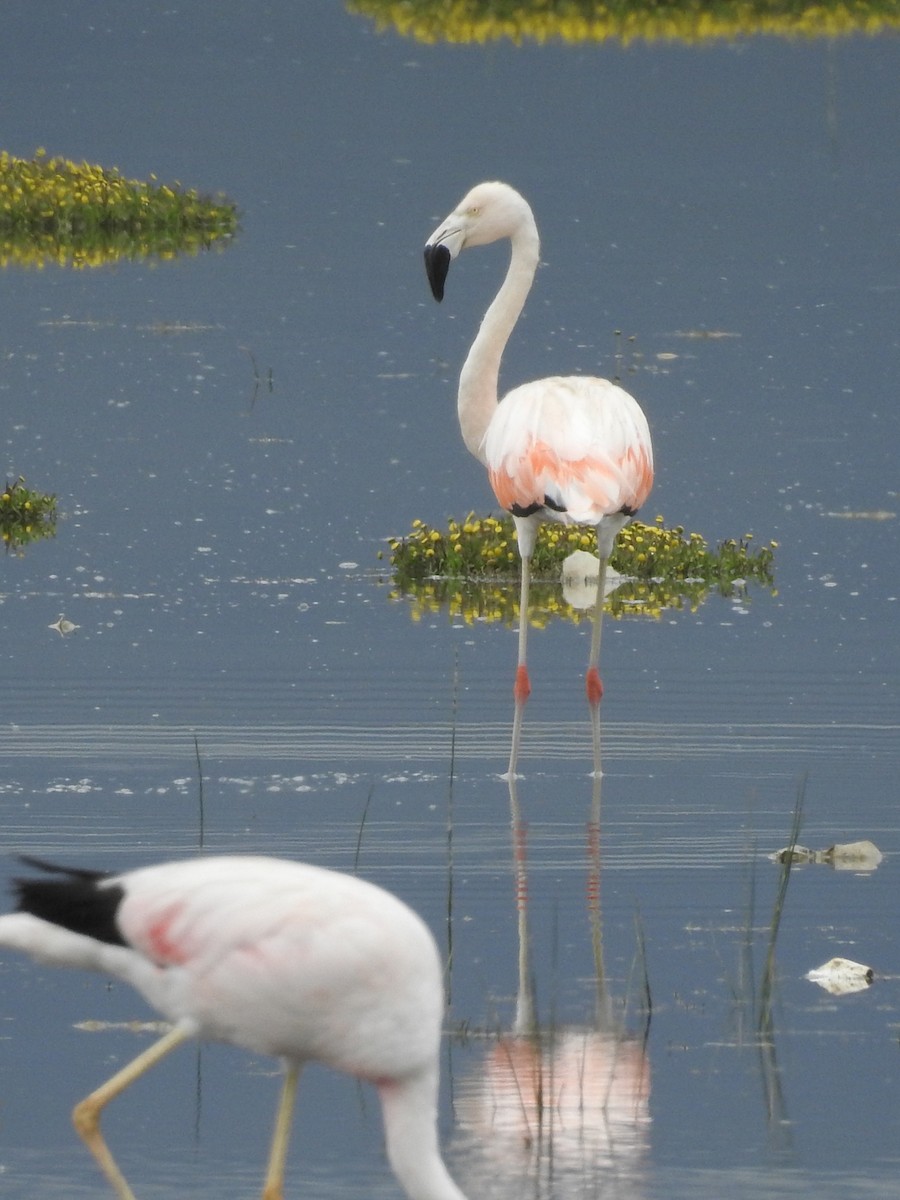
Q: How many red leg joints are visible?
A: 2